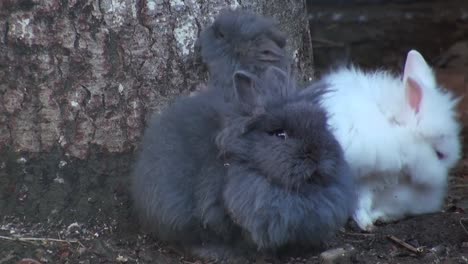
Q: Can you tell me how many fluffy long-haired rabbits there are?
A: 3